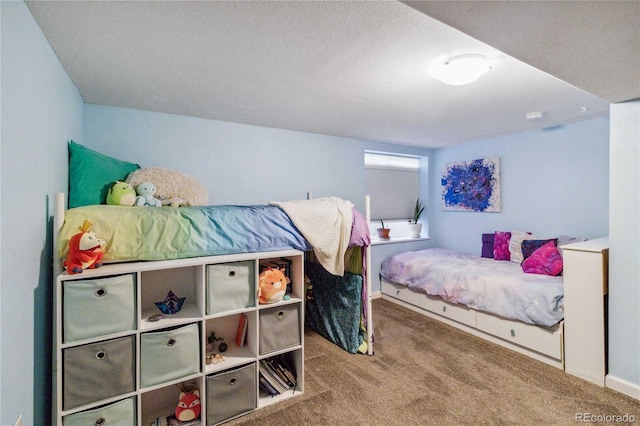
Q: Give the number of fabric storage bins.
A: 7